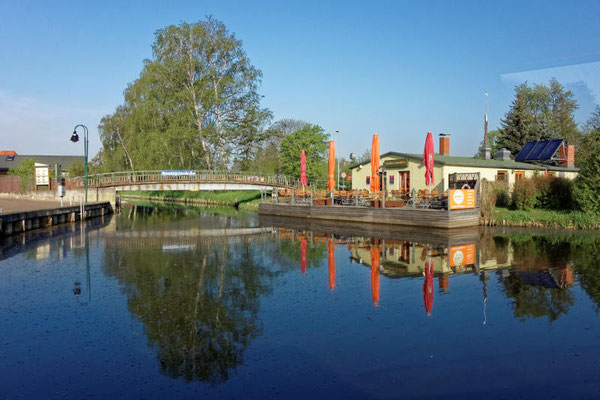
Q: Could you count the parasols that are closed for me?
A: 4